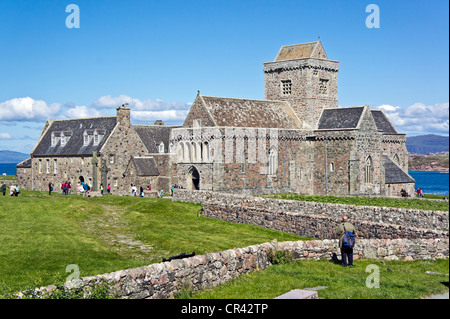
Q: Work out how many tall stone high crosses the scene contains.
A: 2